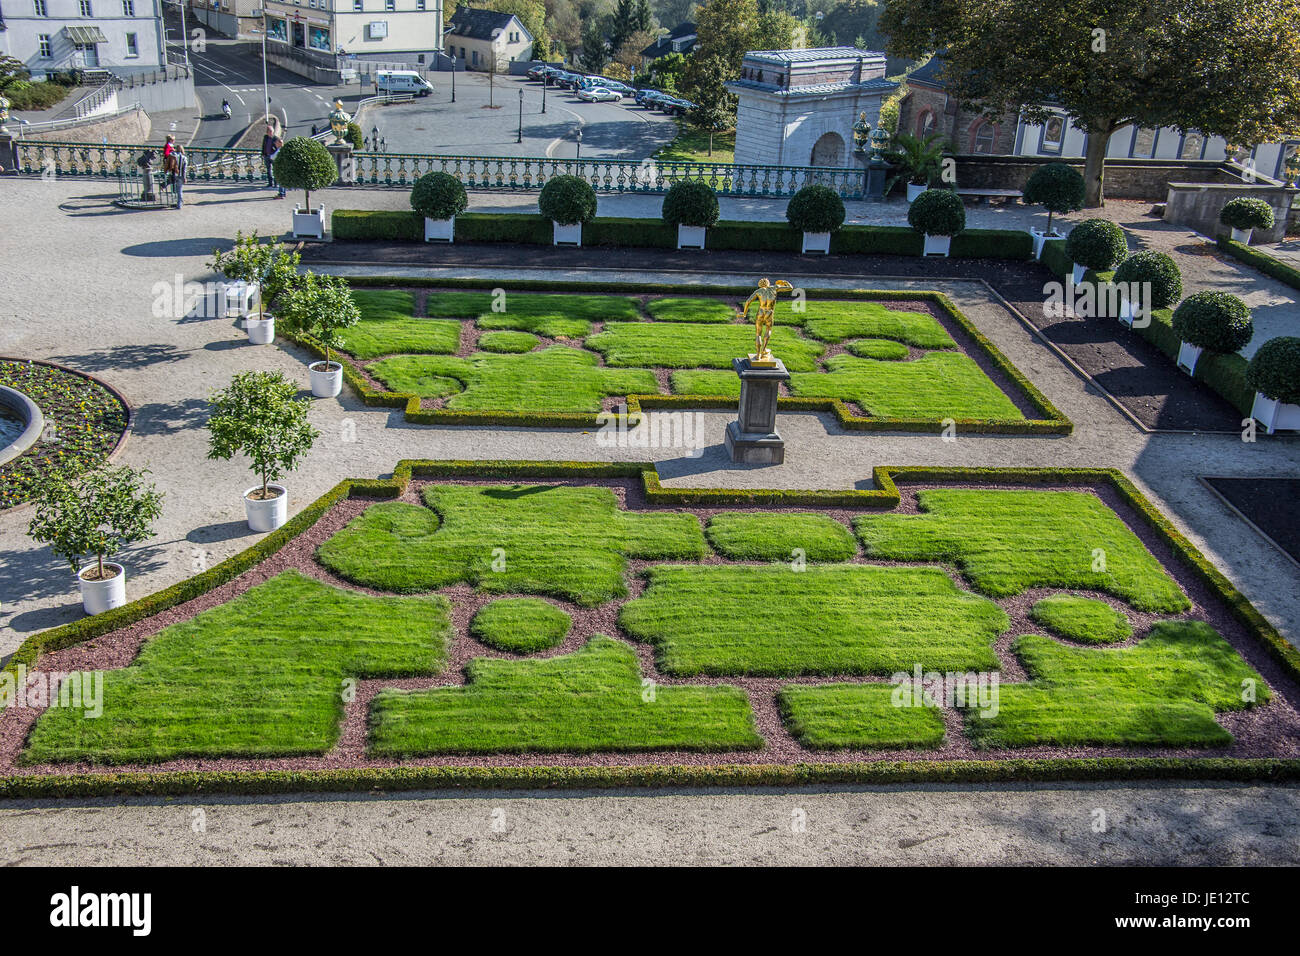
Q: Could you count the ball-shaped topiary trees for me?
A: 12